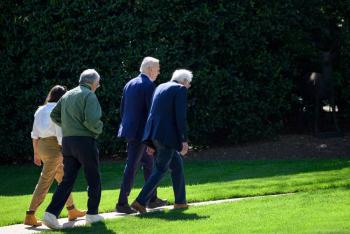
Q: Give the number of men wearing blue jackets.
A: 2